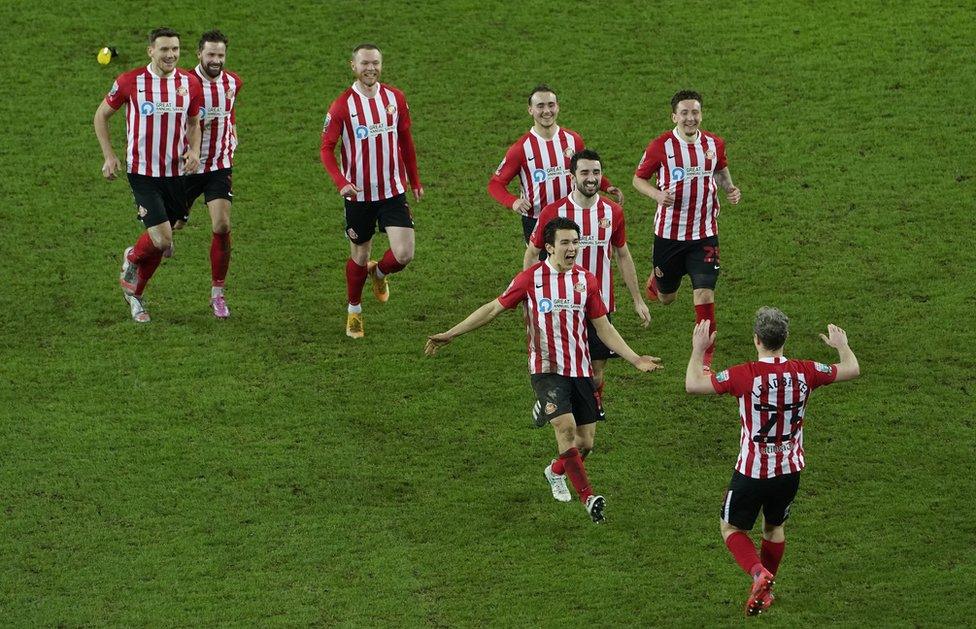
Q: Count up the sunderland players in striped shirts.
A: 8